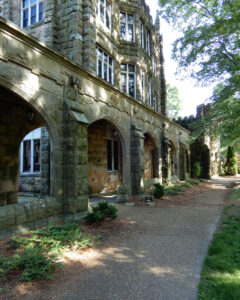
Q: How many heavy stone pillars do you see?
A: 4